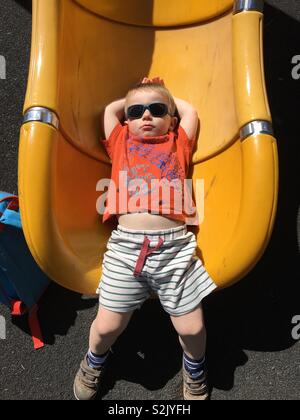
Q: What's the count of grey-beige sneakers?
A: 2